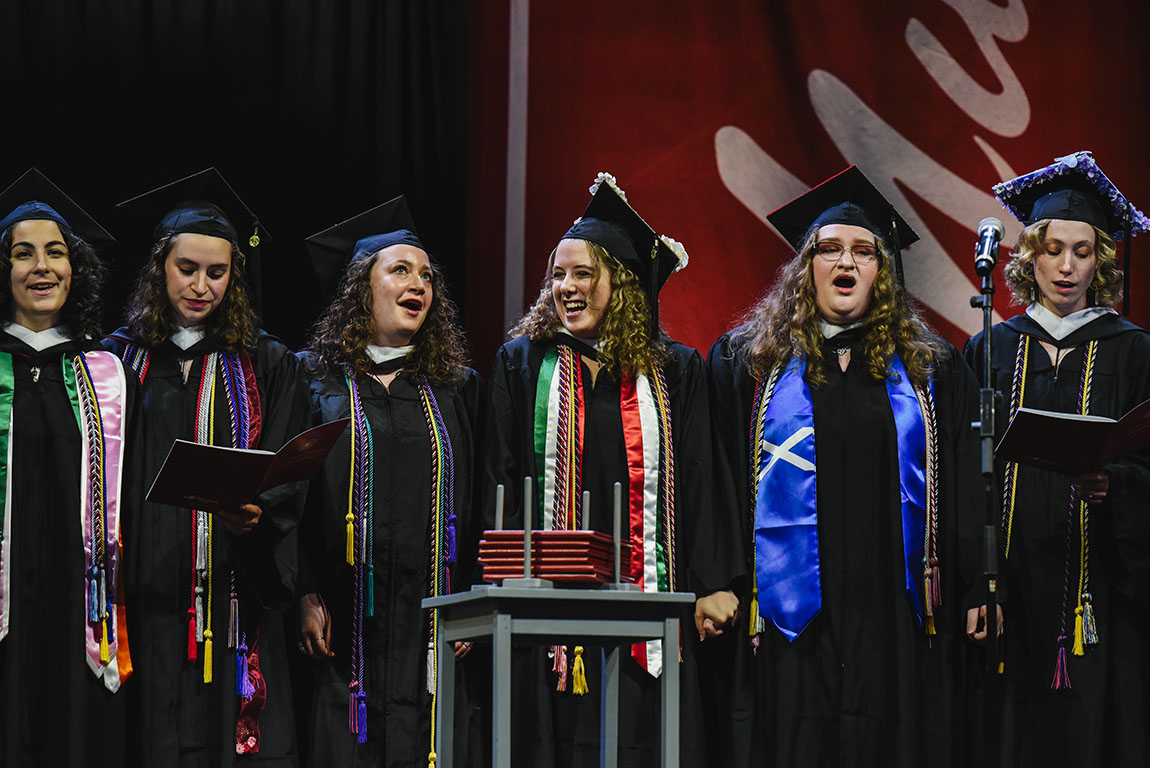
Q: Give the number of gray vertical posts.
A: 4